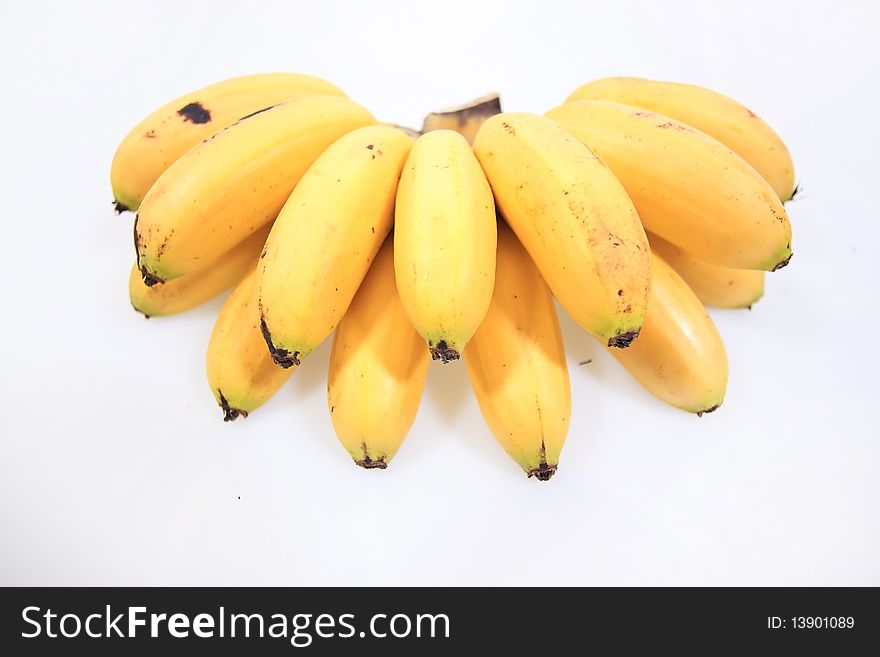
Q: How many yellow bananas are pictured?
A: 13